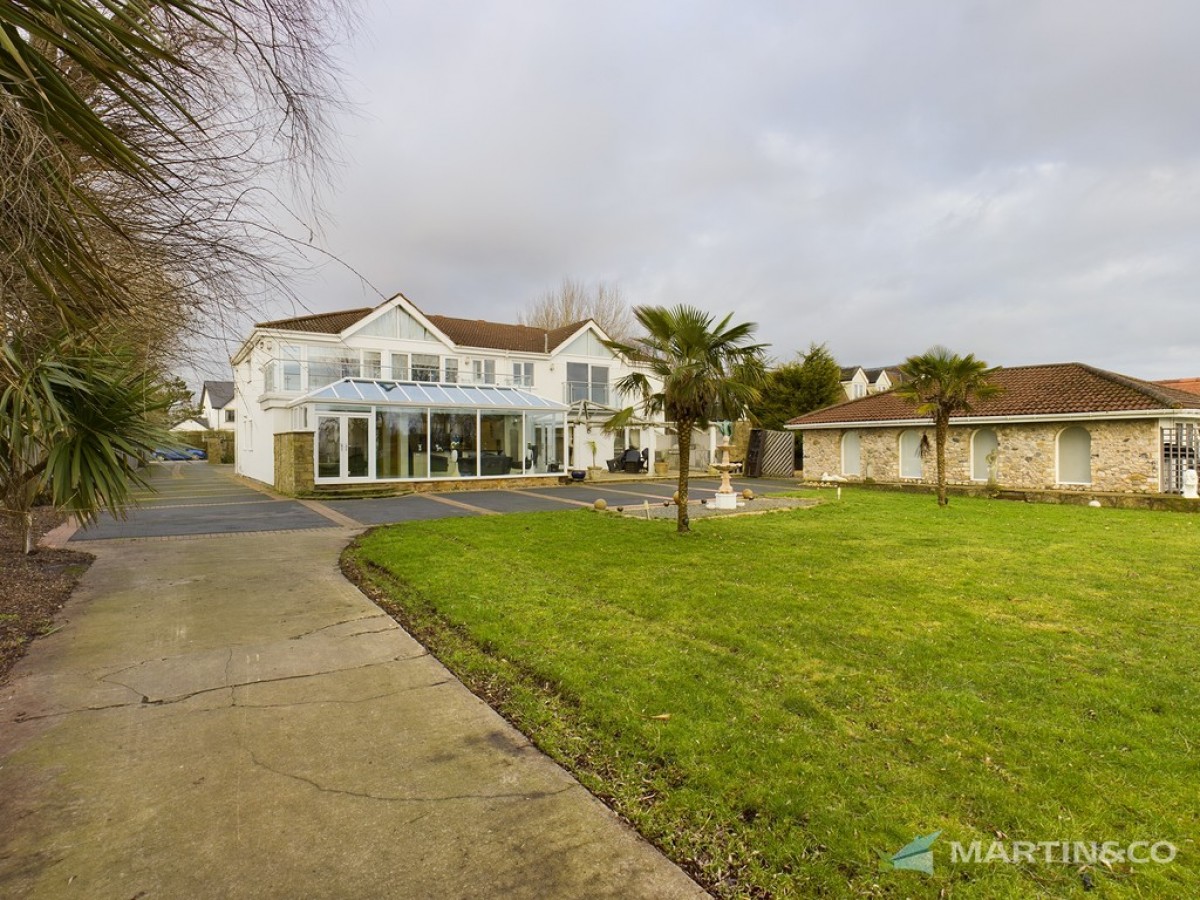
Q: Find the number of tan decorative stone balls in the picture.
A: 3